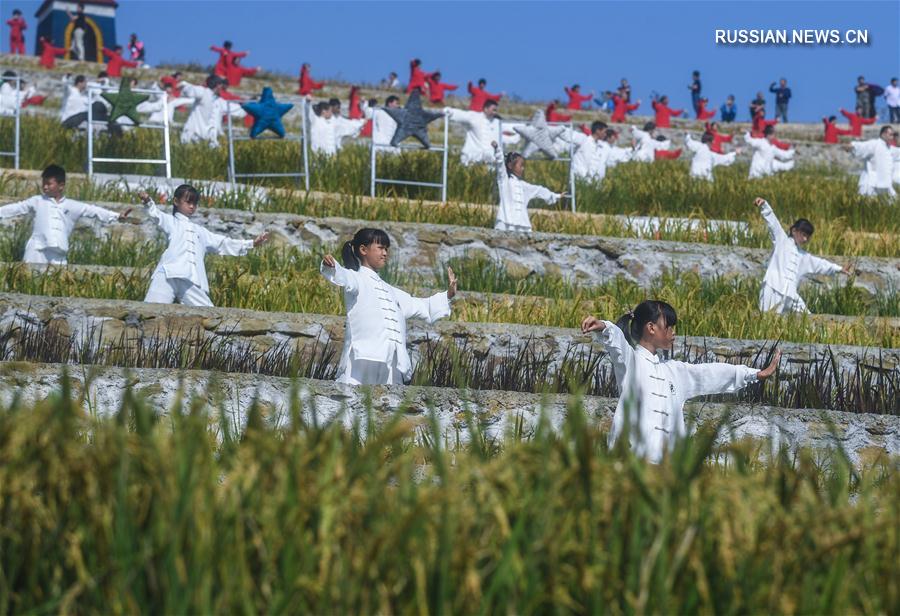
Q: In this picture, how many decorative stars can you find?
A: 4